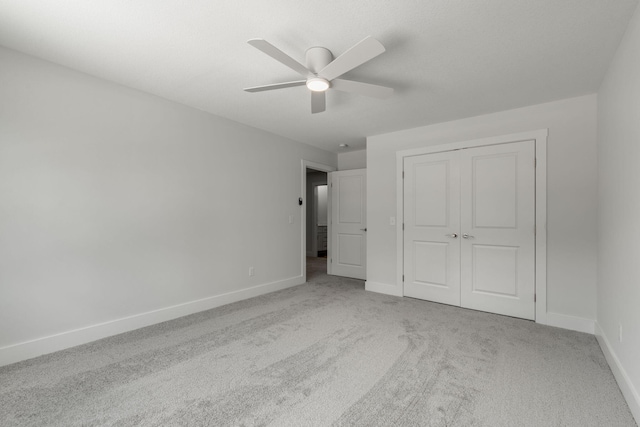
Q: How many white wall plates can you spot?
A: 4